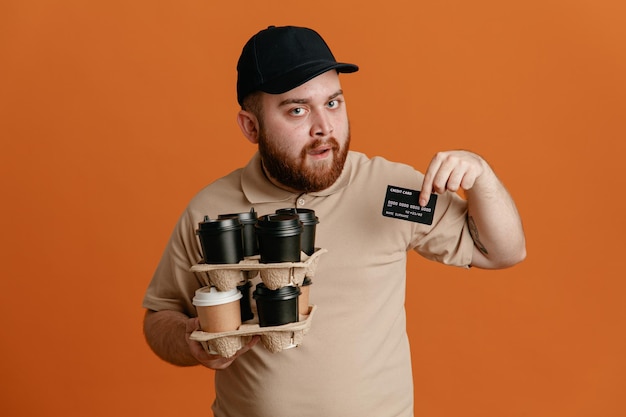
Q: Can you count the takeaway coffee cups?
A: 8